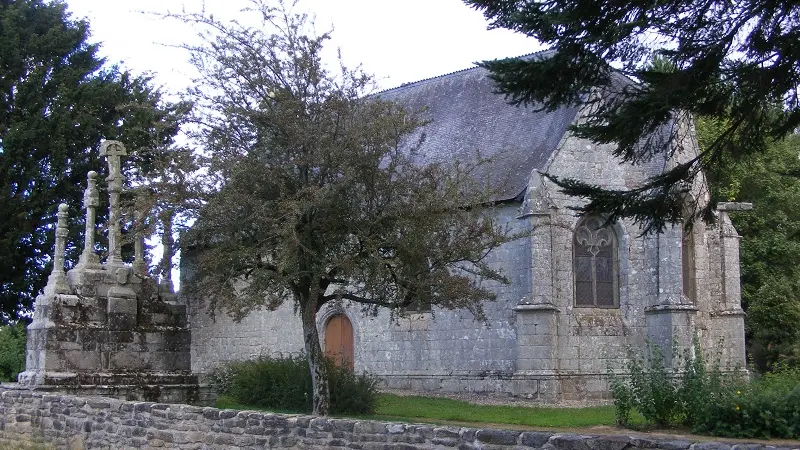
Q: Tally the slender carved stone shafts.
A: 5